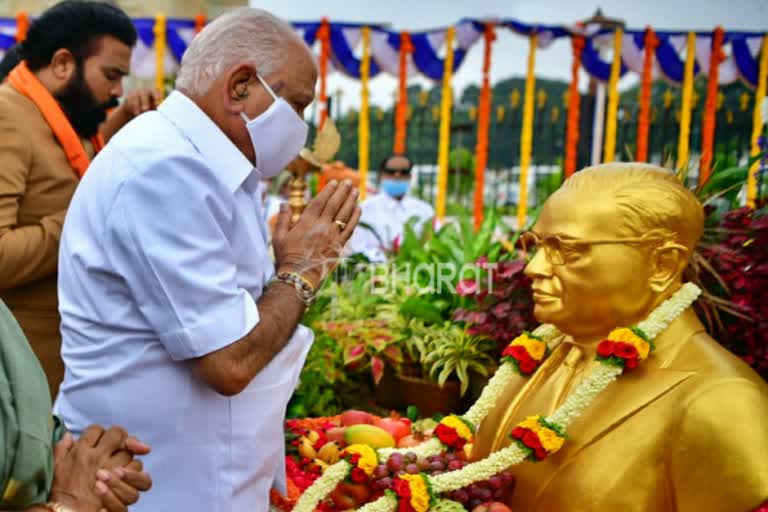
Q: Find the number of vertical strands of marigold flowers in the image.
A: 15